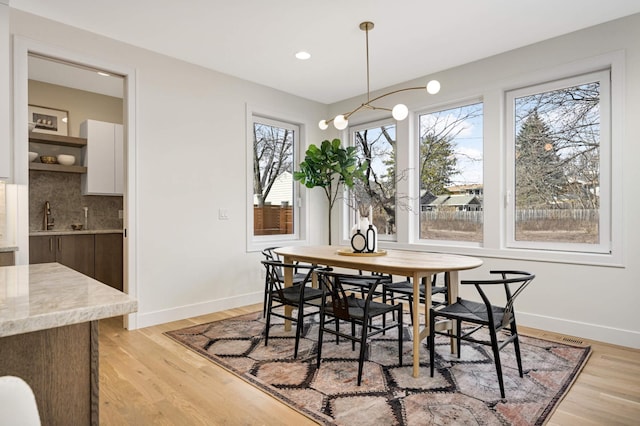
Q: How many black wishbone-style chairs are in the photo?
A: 6